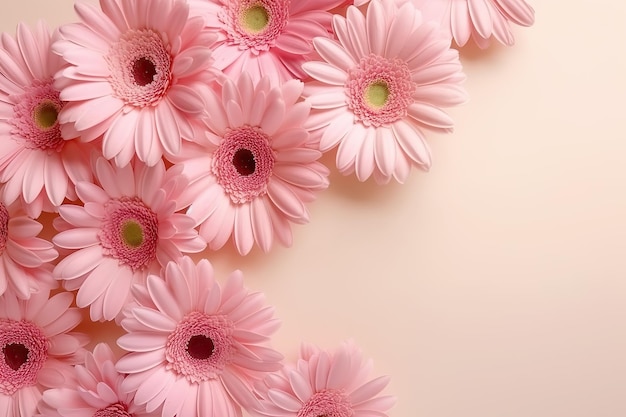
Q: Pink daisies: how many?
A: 12